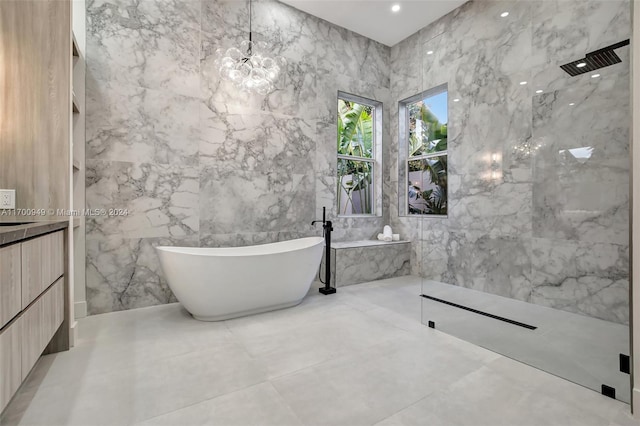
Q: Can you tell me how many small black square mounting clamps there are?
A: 3